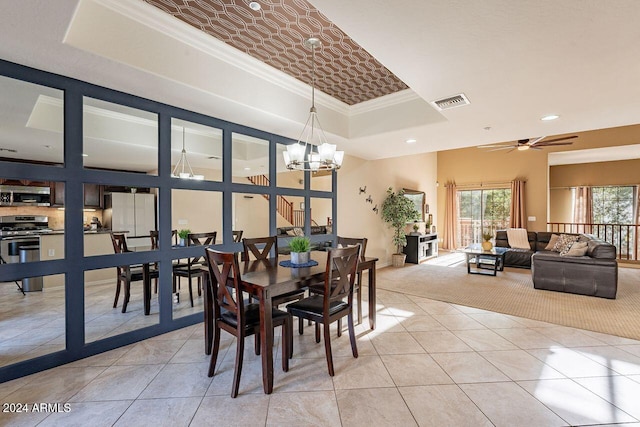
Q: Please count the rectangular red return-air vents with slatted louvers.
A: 0